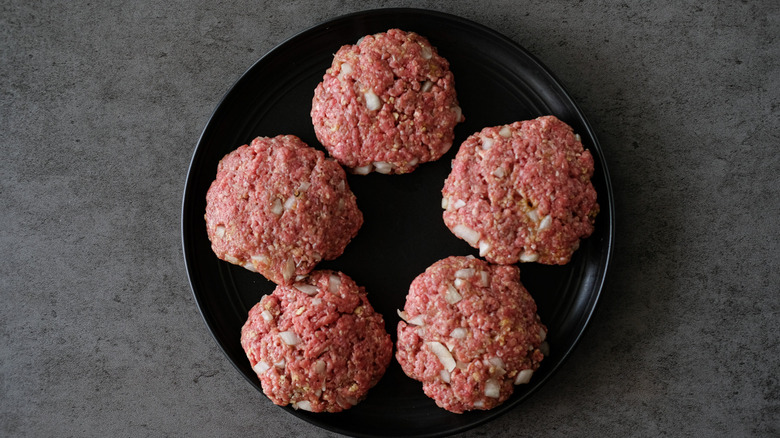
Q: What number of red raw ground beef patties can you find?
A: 5